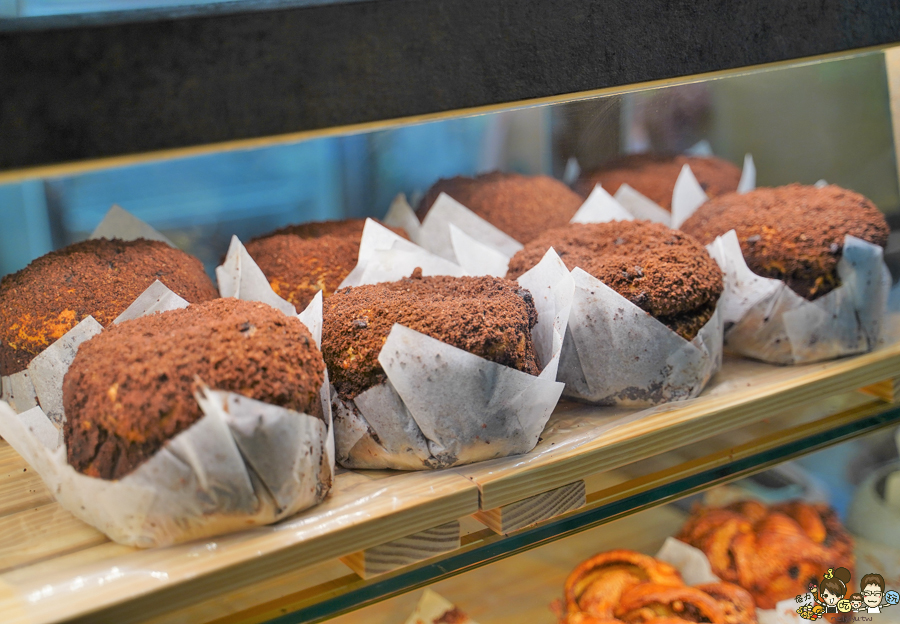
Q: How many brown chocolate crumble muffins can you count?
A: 8